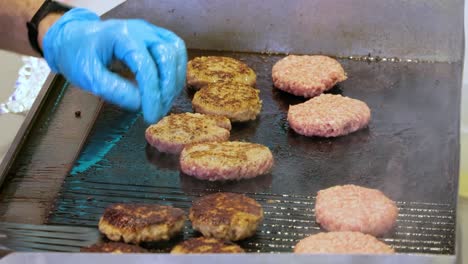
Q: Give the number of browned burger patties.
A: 8